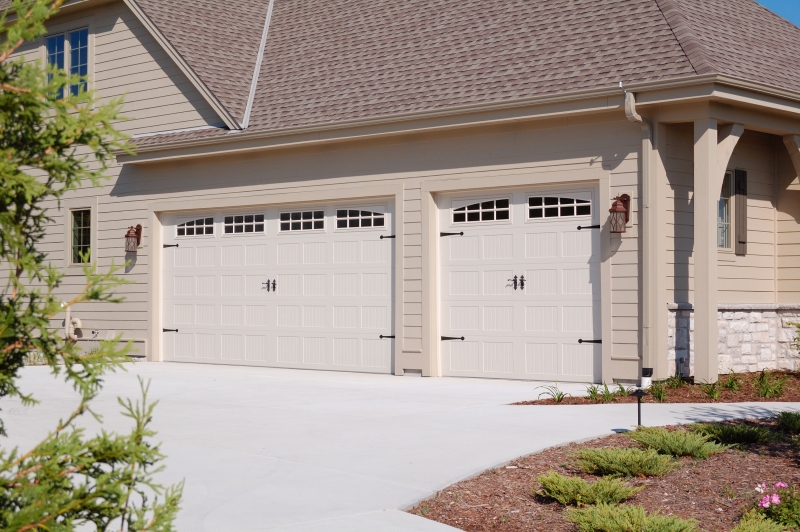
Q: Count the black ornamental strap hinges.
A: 8